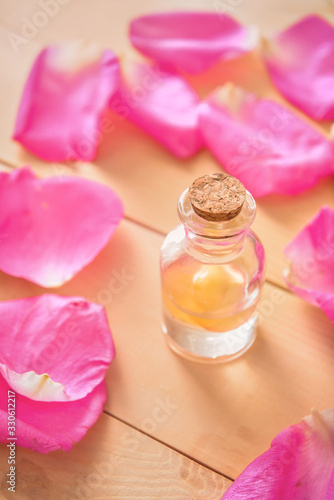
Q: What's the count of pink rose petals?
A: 10